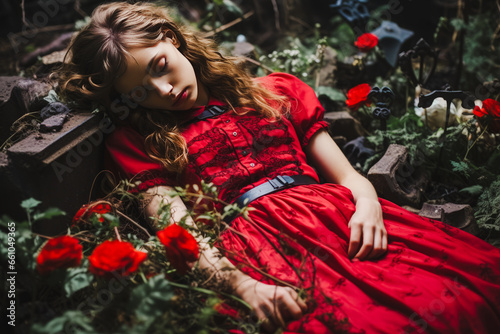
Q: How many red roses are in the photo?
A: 7